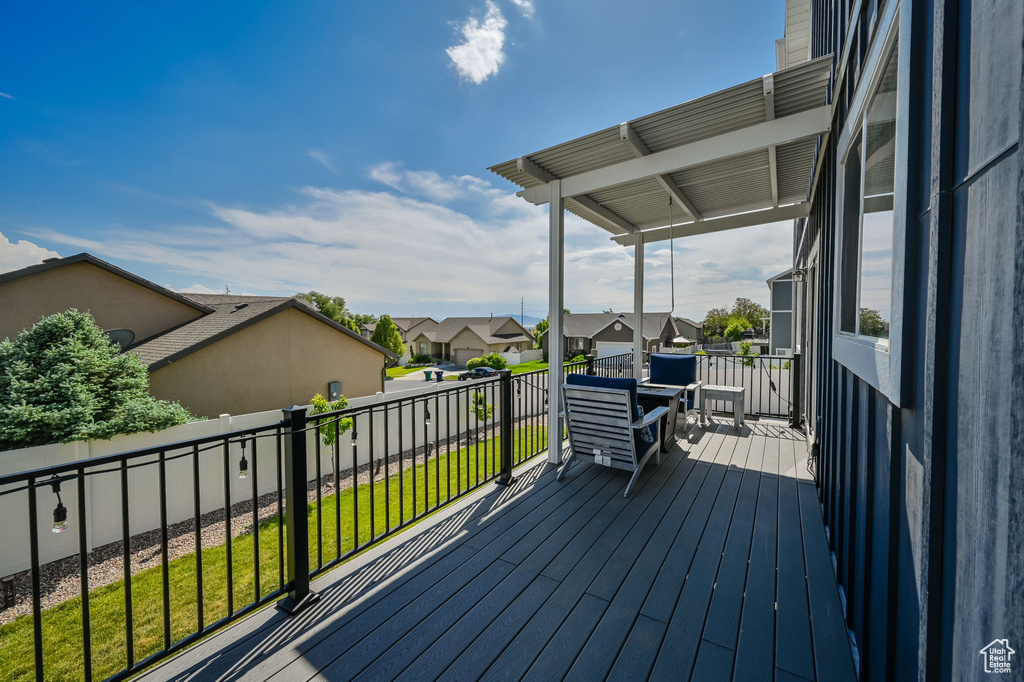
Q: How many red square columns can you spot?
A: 0